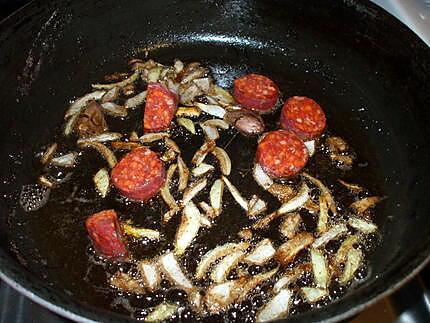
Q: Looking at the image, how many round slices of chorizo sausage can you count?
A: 4